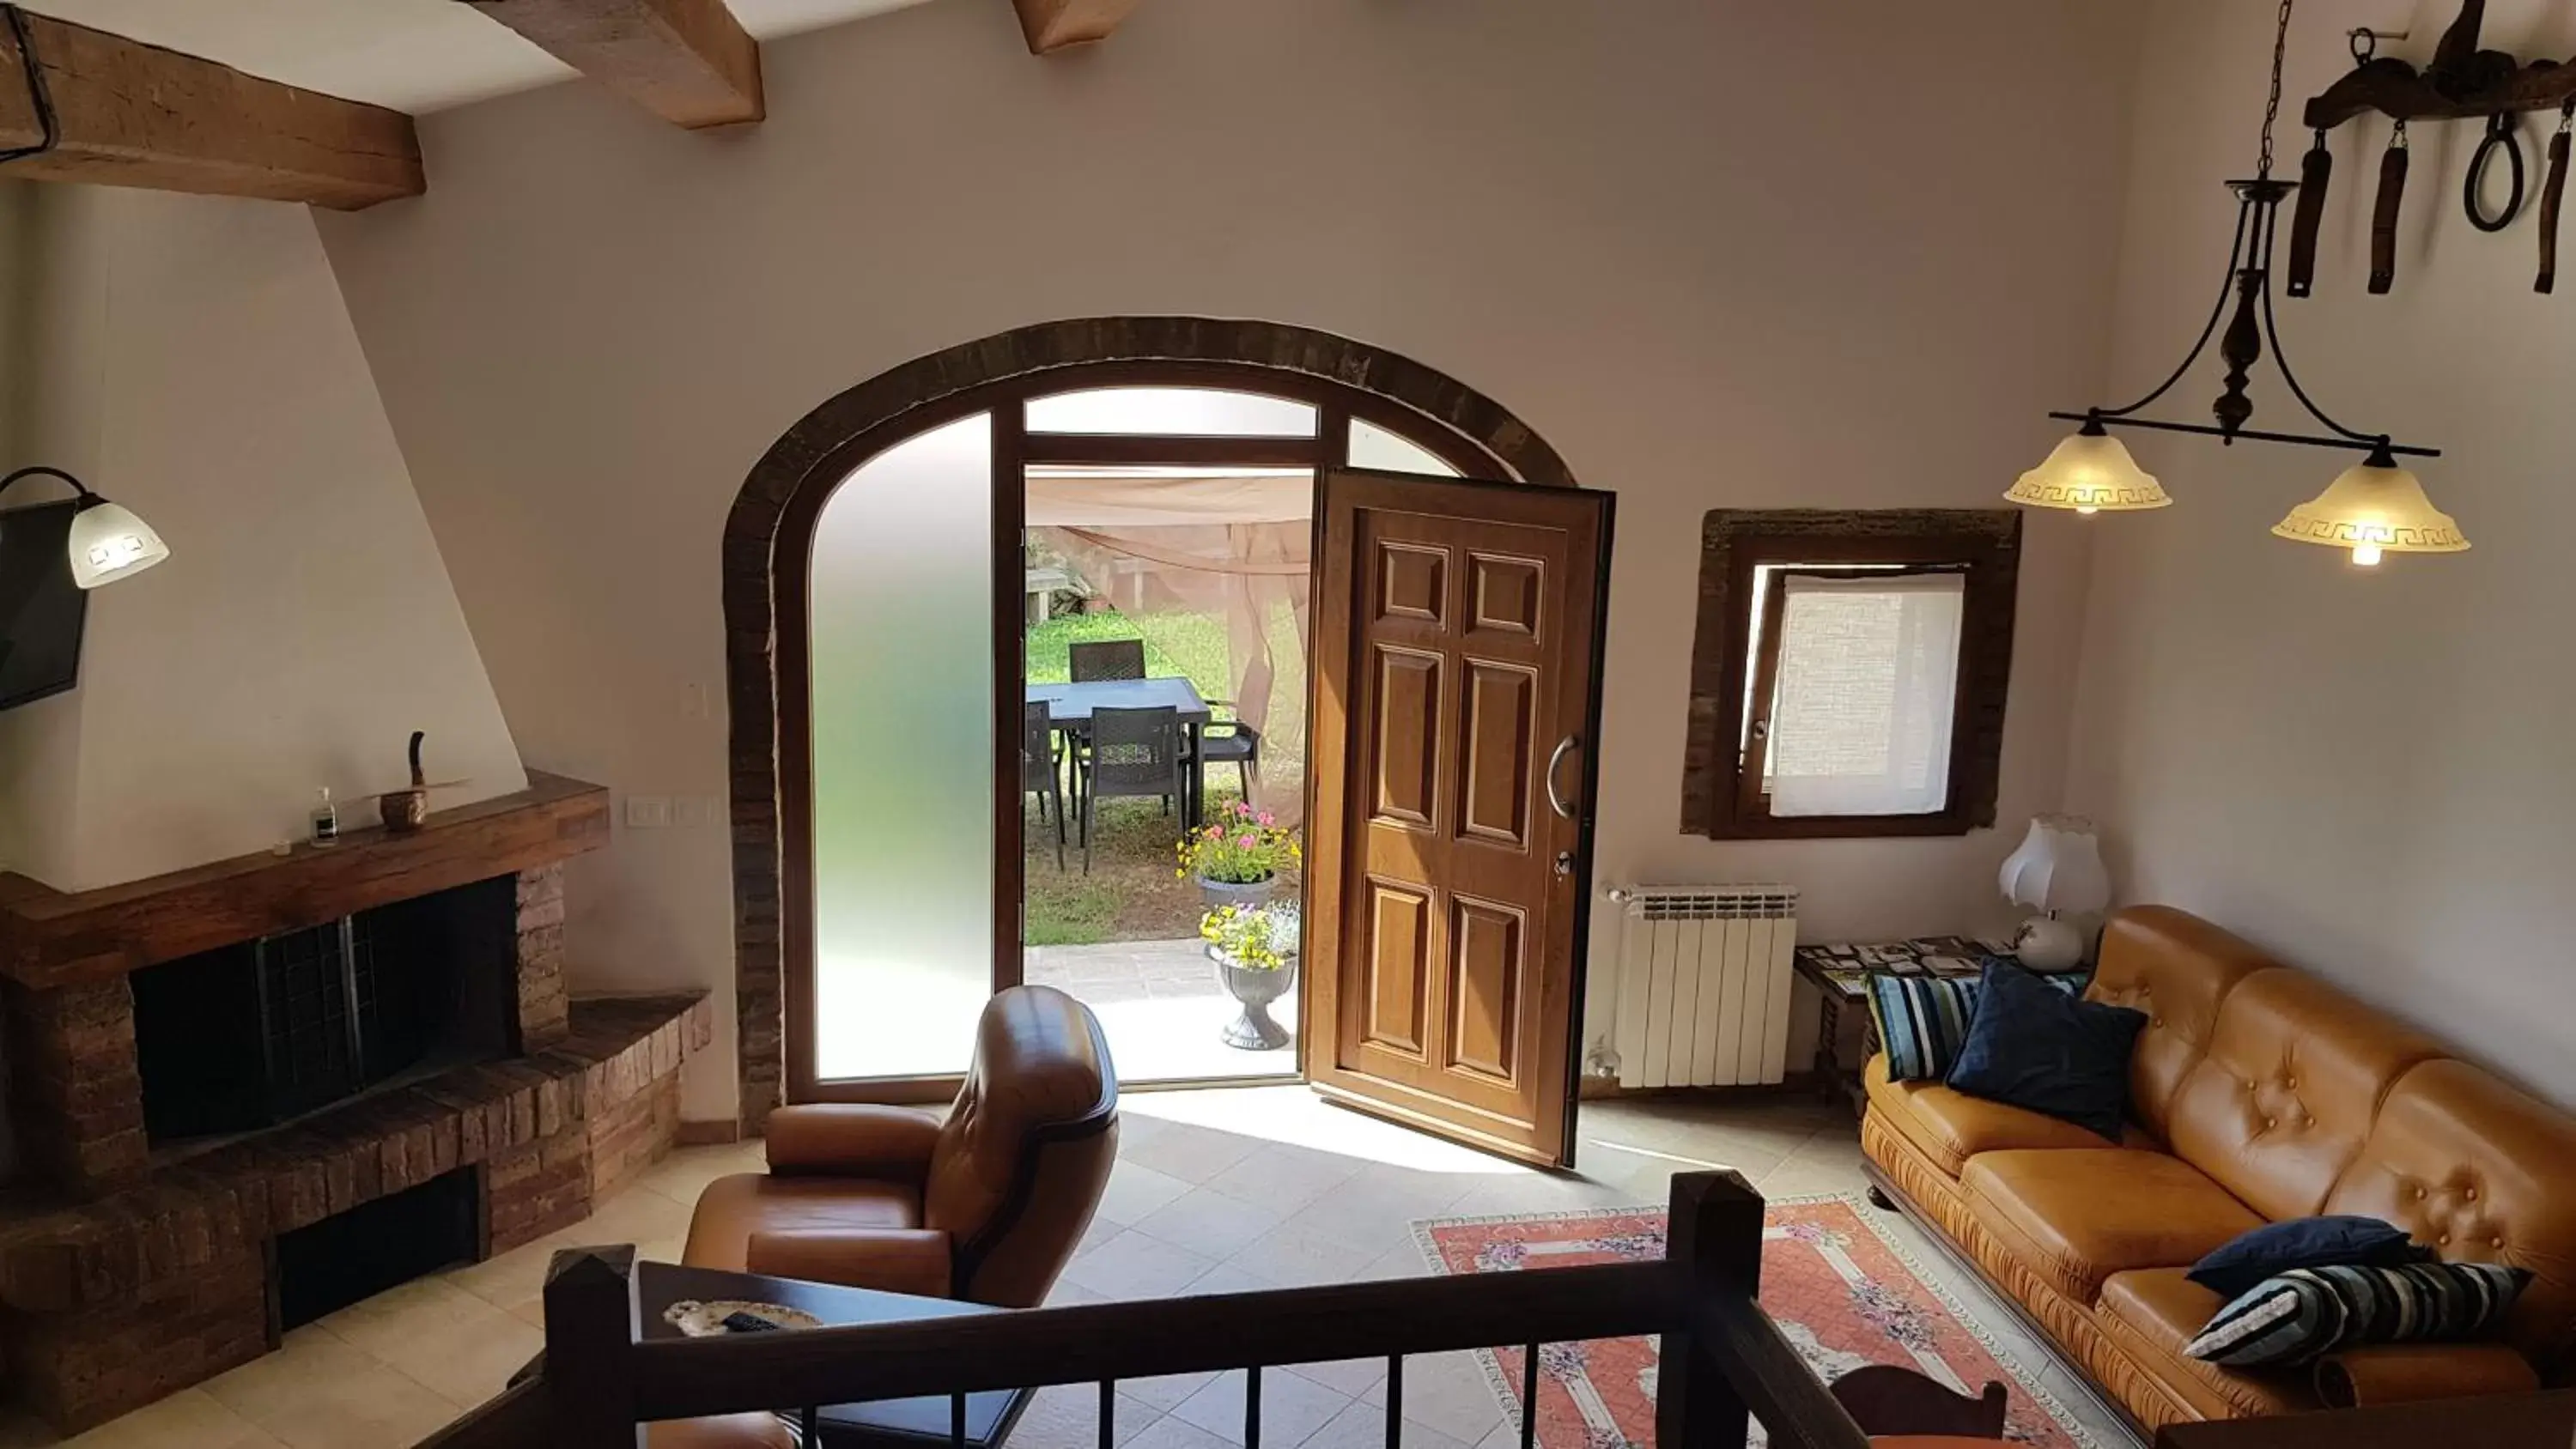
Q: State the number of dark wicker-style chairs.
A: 4